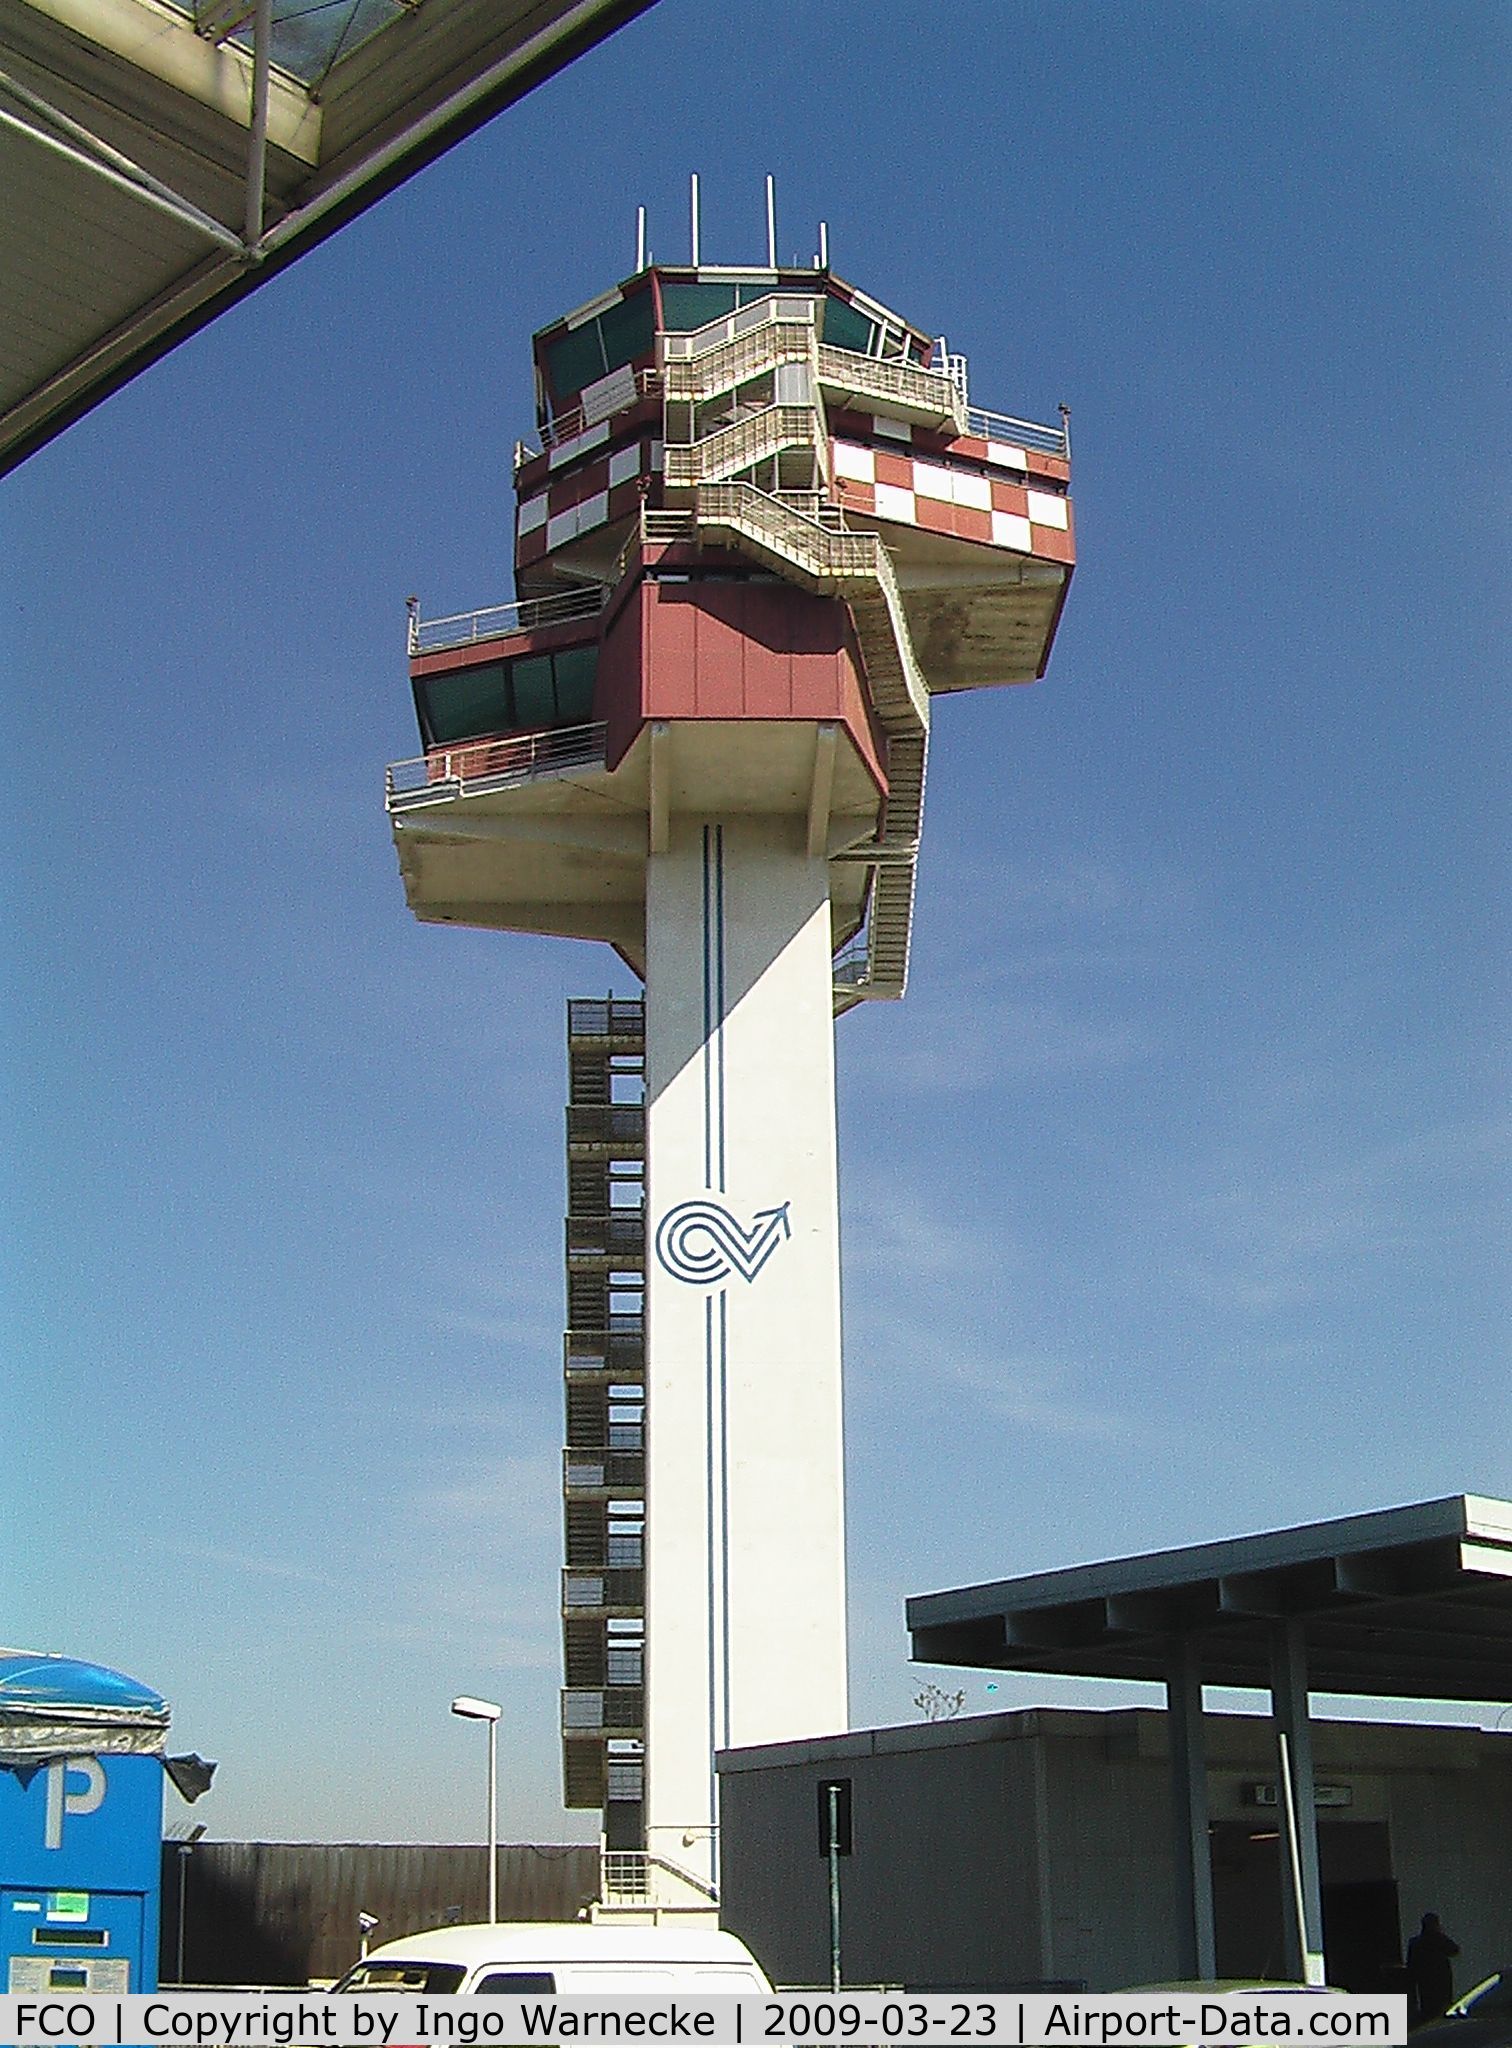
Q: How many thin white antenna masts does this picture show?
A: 4